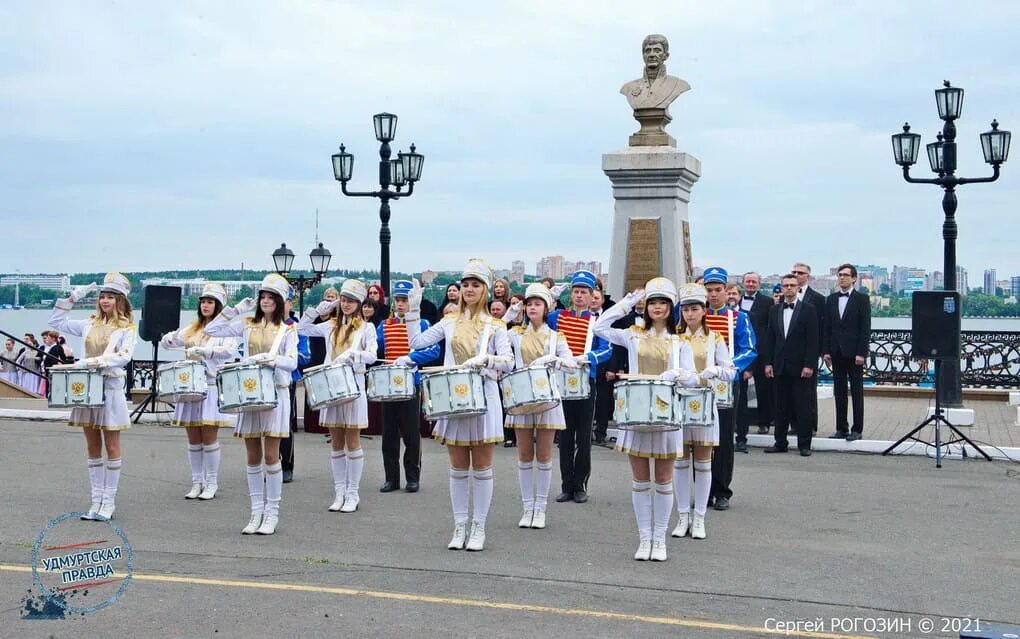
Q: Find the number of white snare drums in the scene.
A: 11